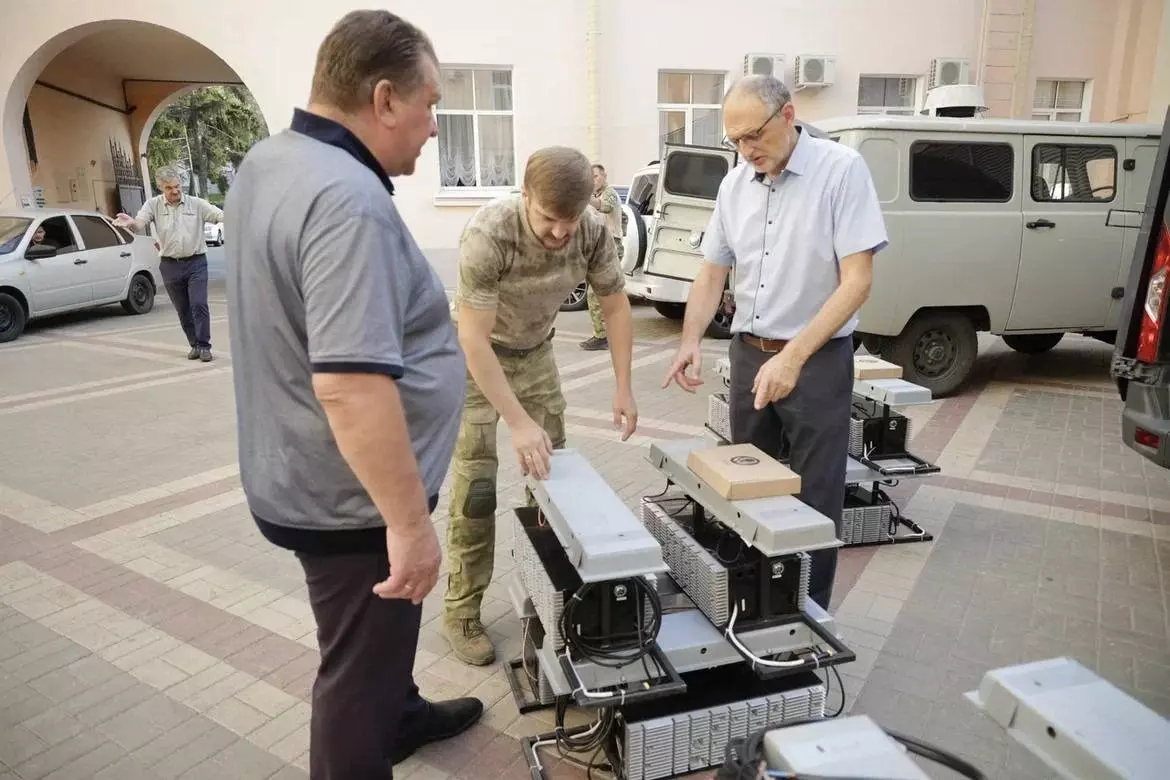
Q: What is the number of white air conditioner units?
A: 3